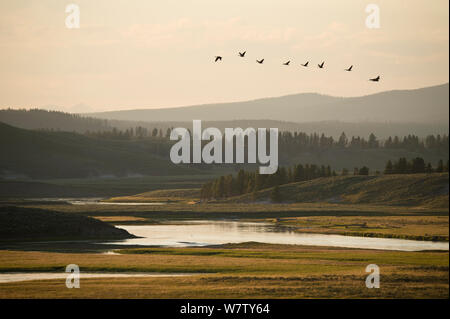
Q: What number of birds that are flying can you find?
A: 8